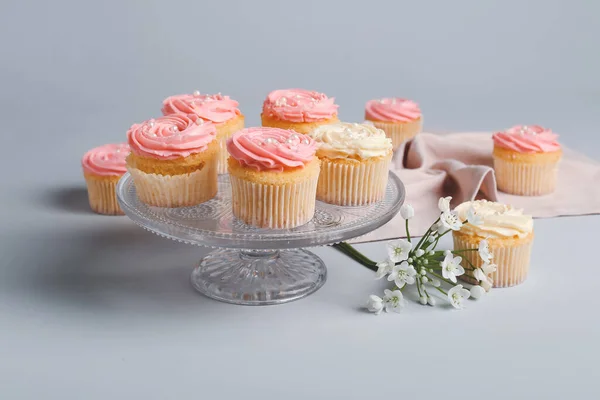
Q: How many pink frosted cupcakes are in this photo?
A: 7